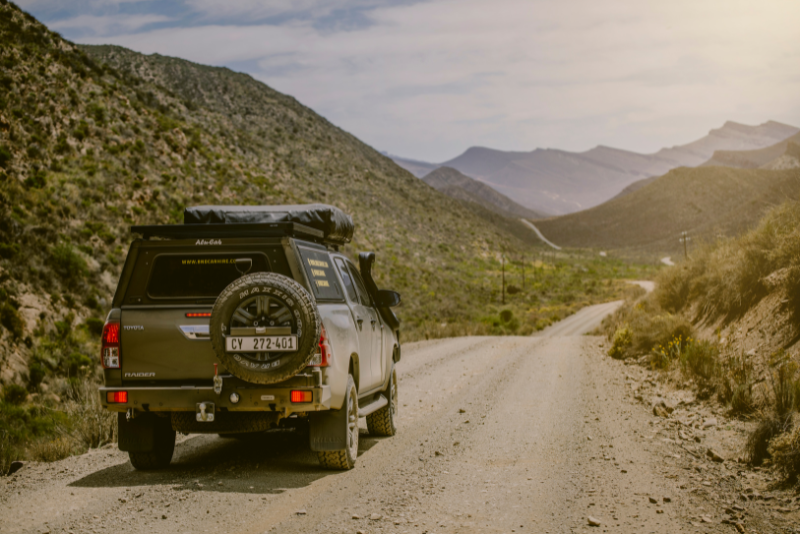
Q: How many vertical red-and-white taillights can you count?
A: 2